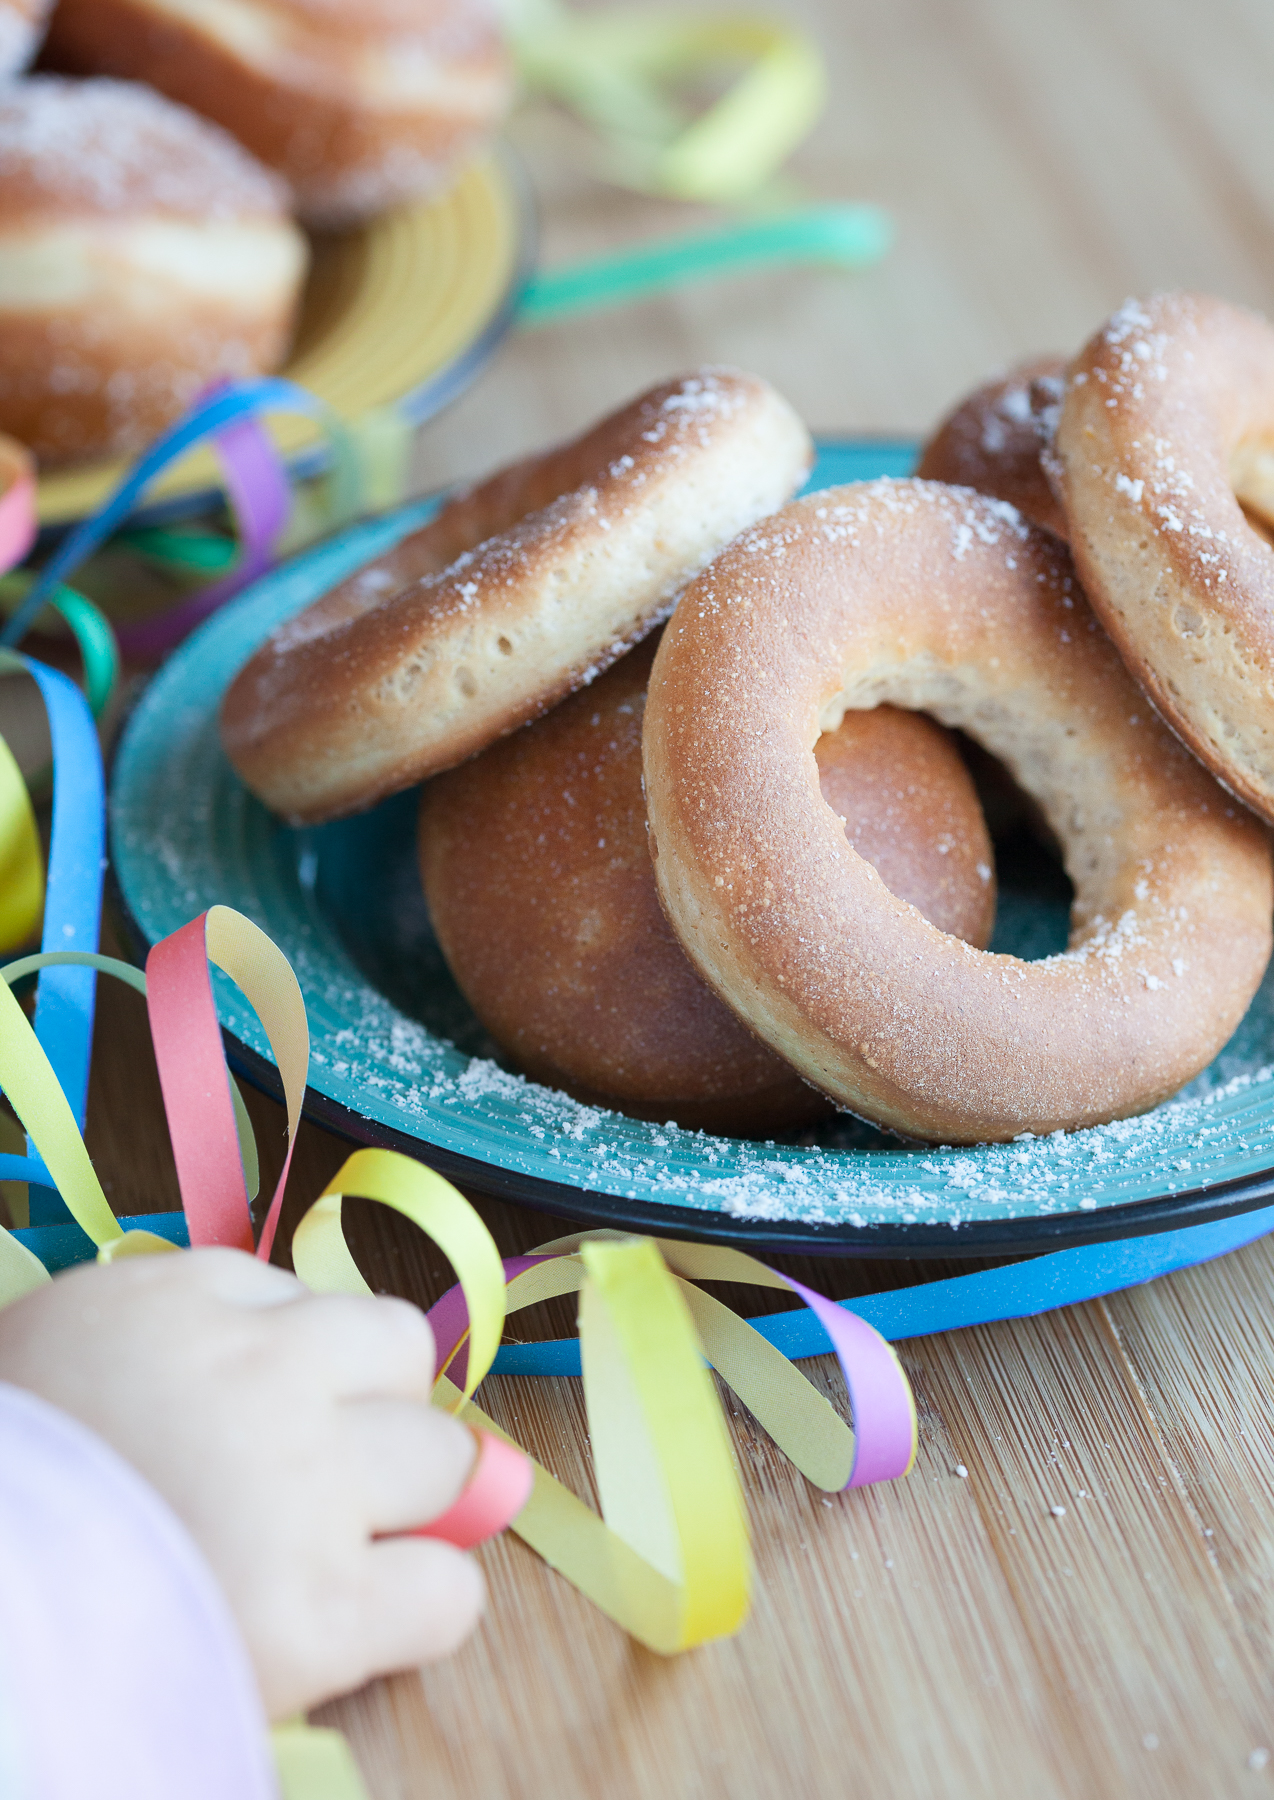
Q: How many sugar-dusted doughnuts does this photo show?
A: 8